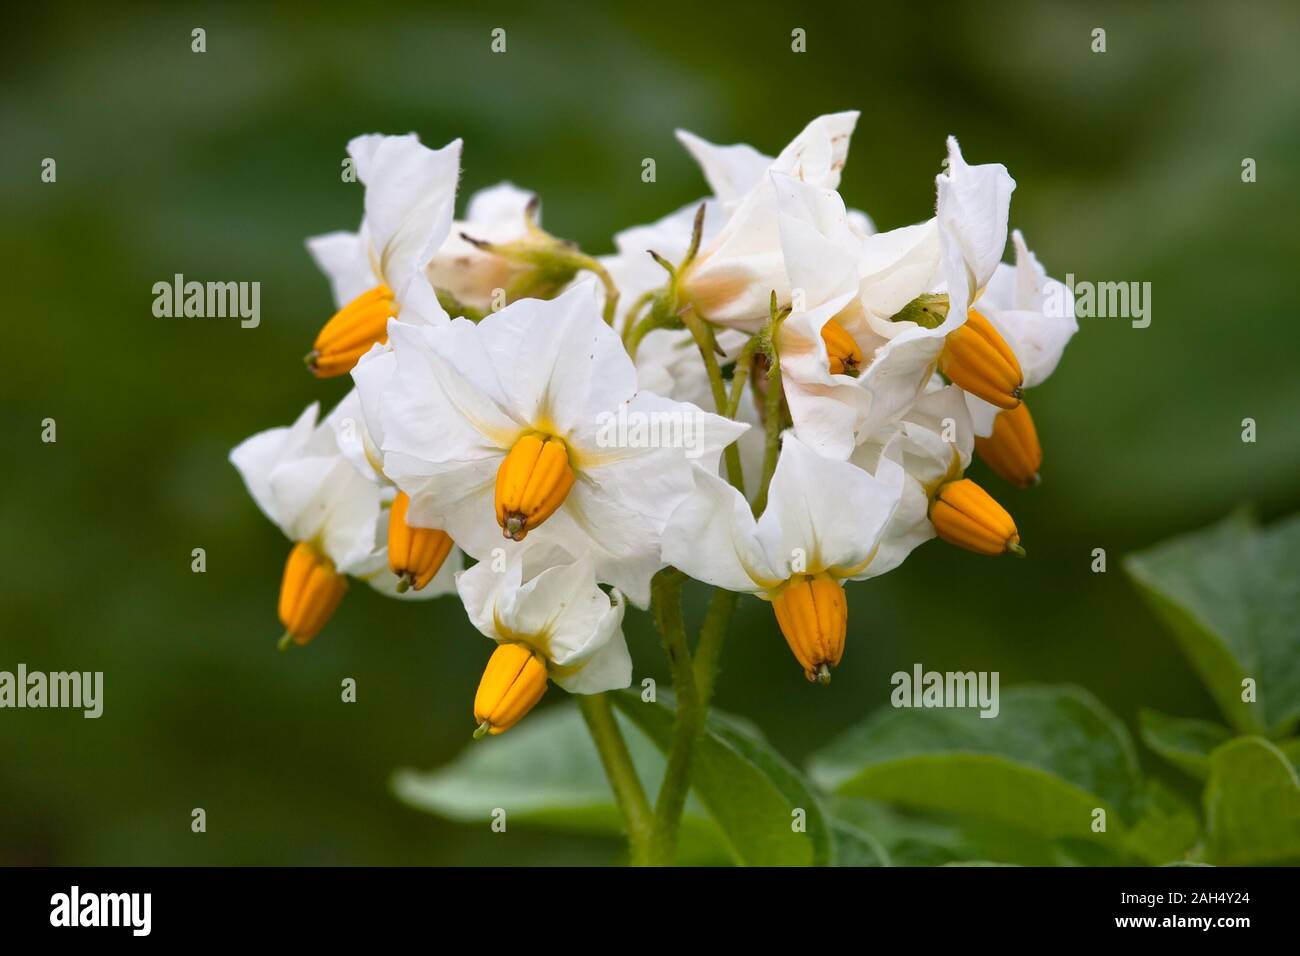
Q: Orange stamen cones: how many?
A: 10